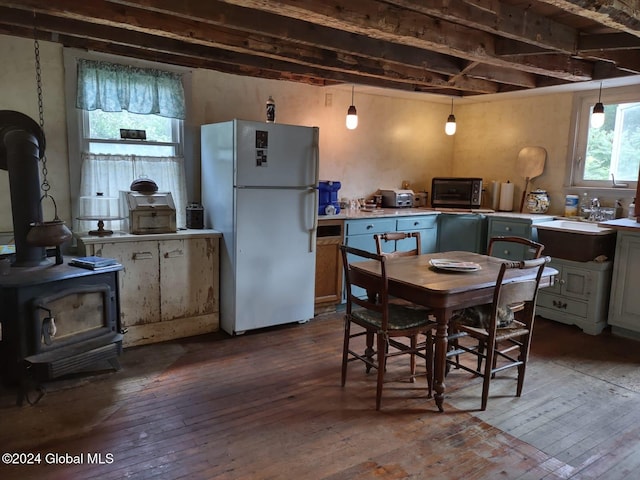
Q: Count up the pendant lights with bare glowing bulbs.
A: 3